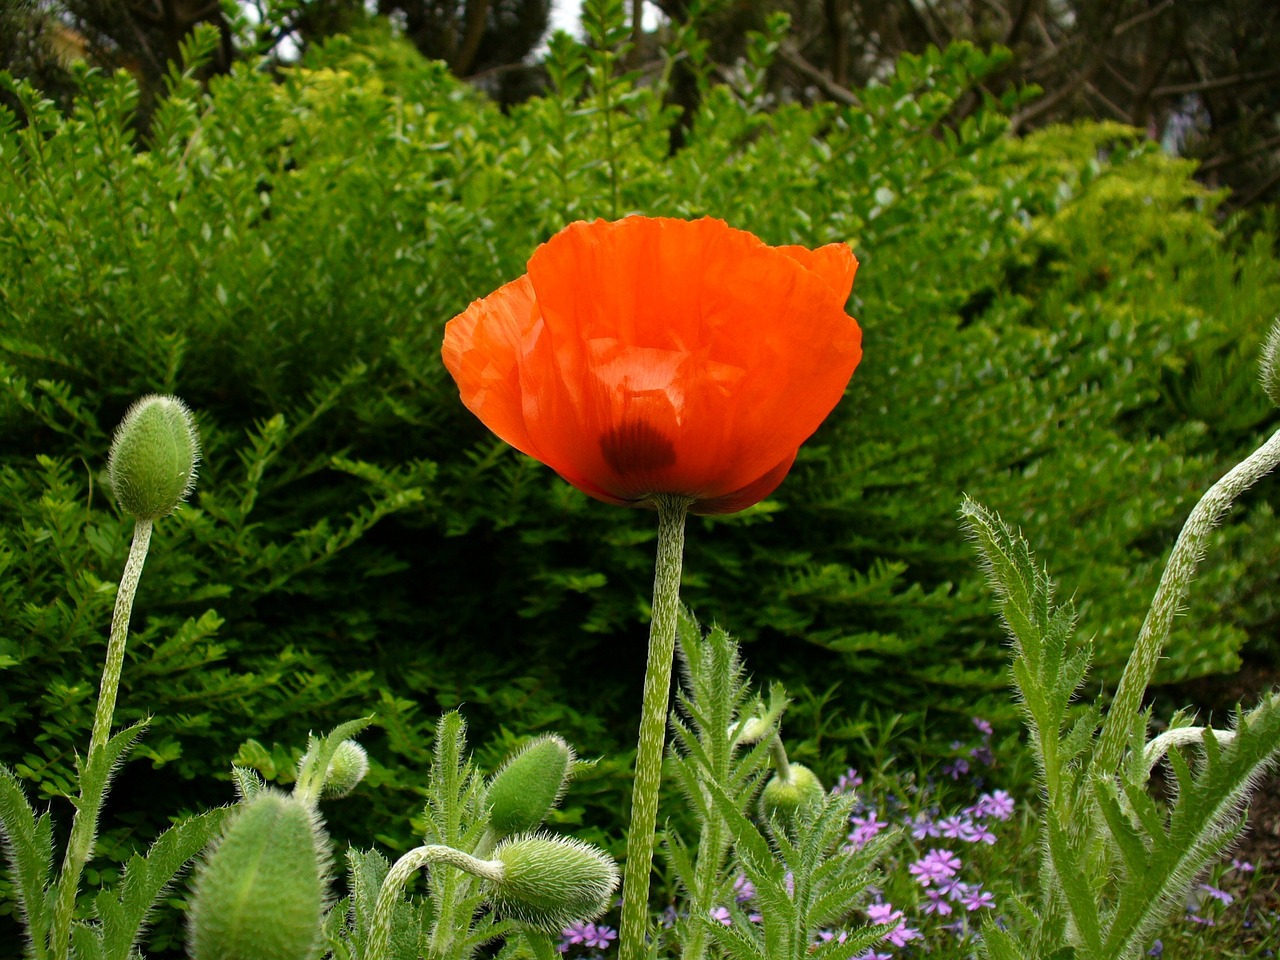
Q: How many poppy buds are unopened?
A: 7